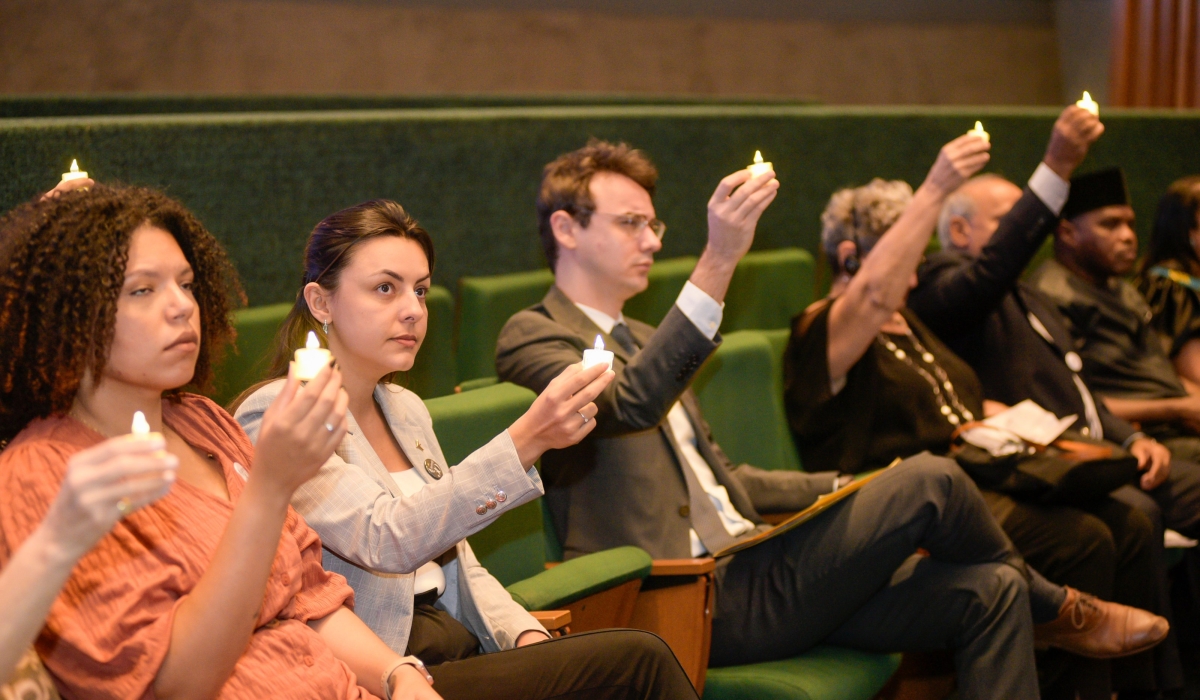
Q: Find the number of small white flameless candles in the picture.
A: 7